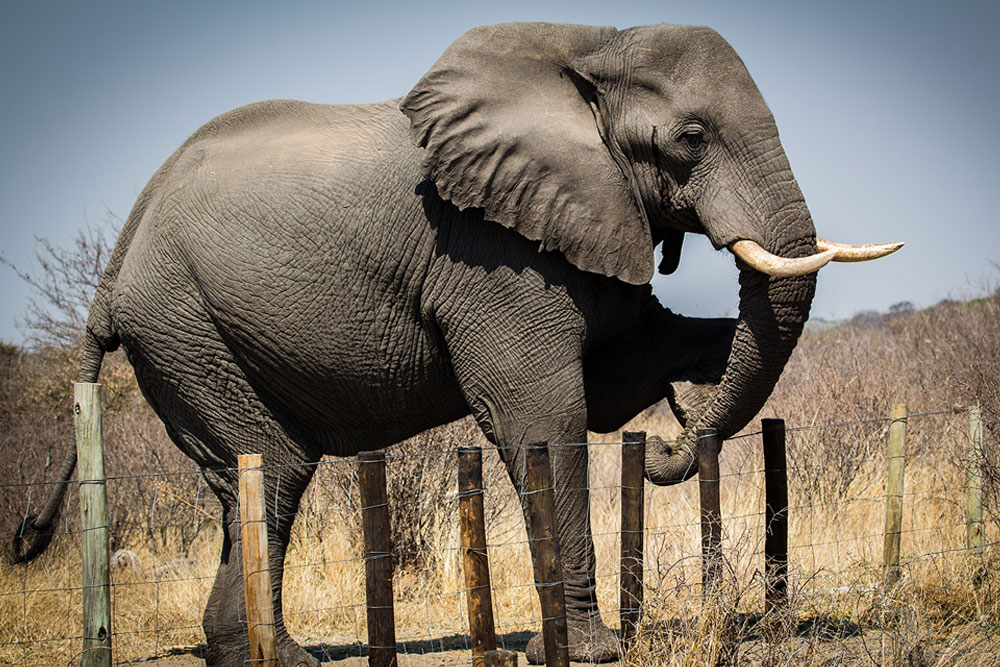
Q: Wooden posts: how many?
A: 10